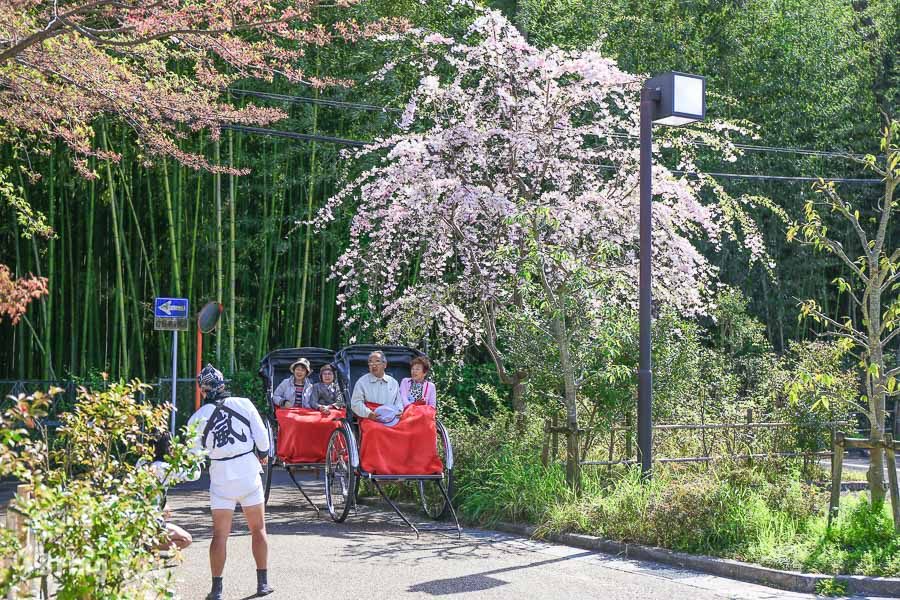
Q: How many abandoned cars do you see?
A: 0